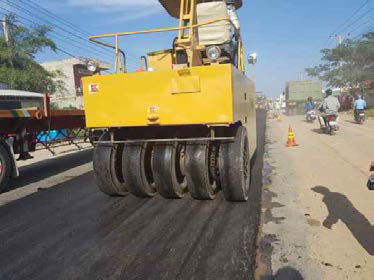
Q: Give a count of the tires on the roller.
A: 5